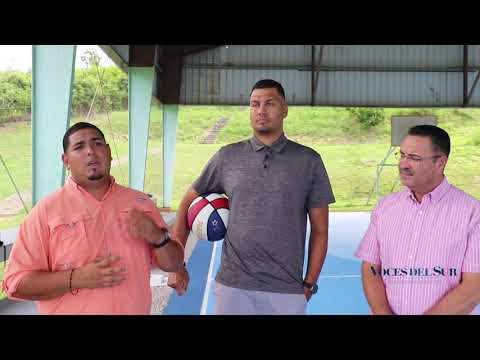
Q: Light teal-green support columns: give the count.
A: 3